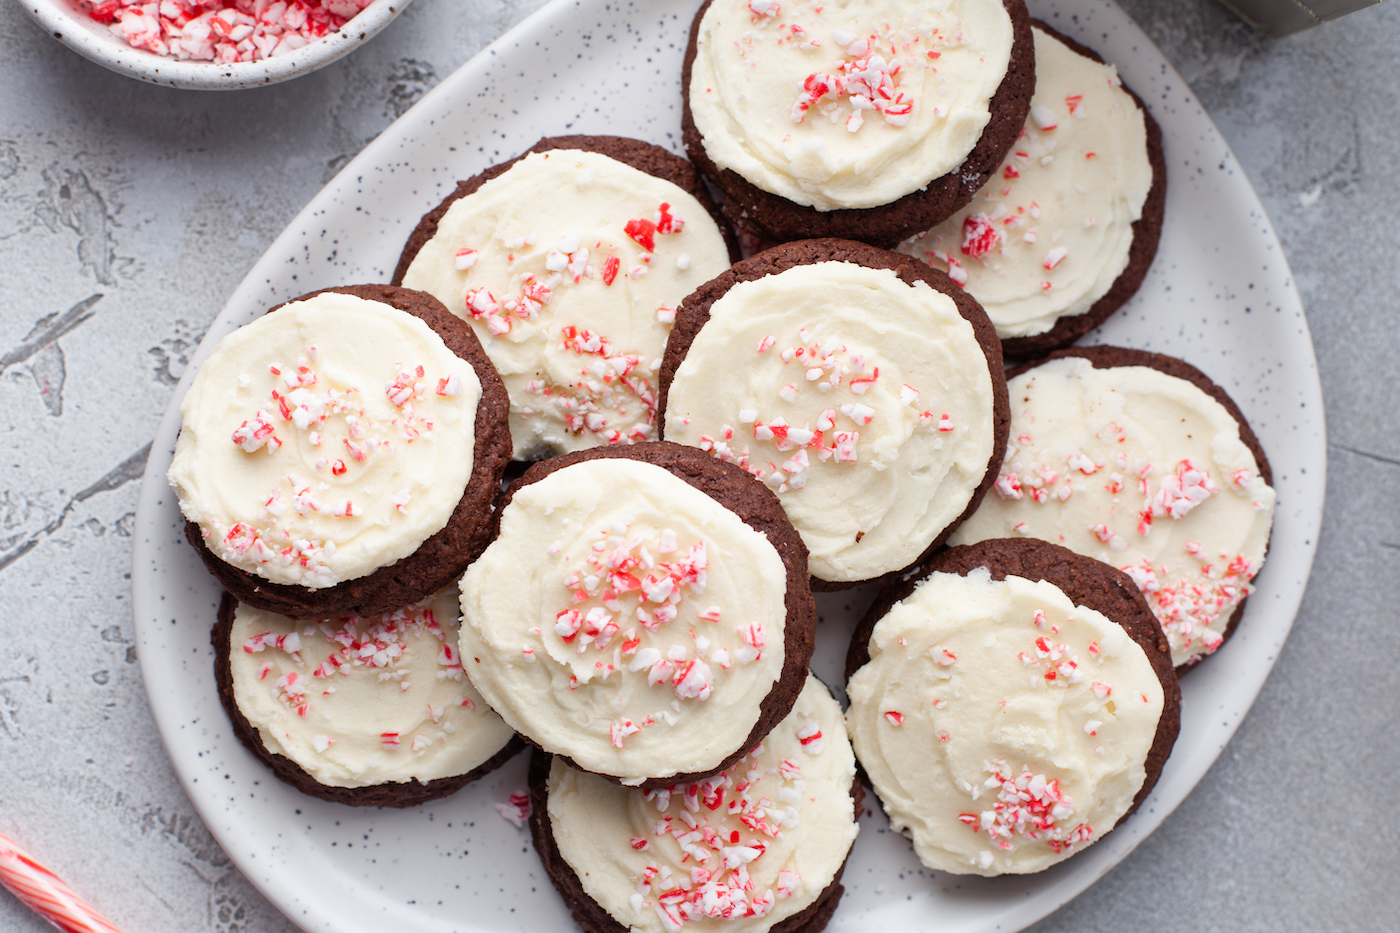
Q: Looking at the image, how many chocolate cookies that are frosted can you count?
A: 10